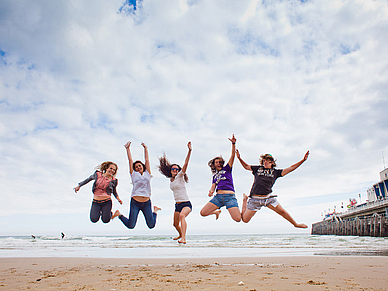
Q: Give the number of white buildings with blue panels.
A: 1